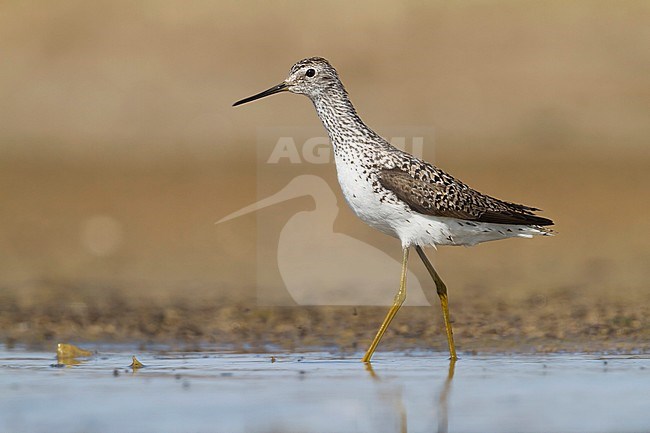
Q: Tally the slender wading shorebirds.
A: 1